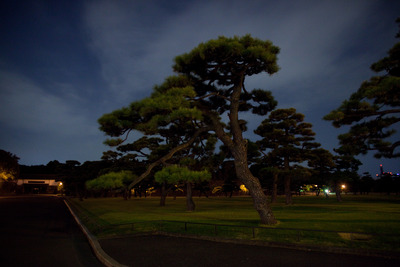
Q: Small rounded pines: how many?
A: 2